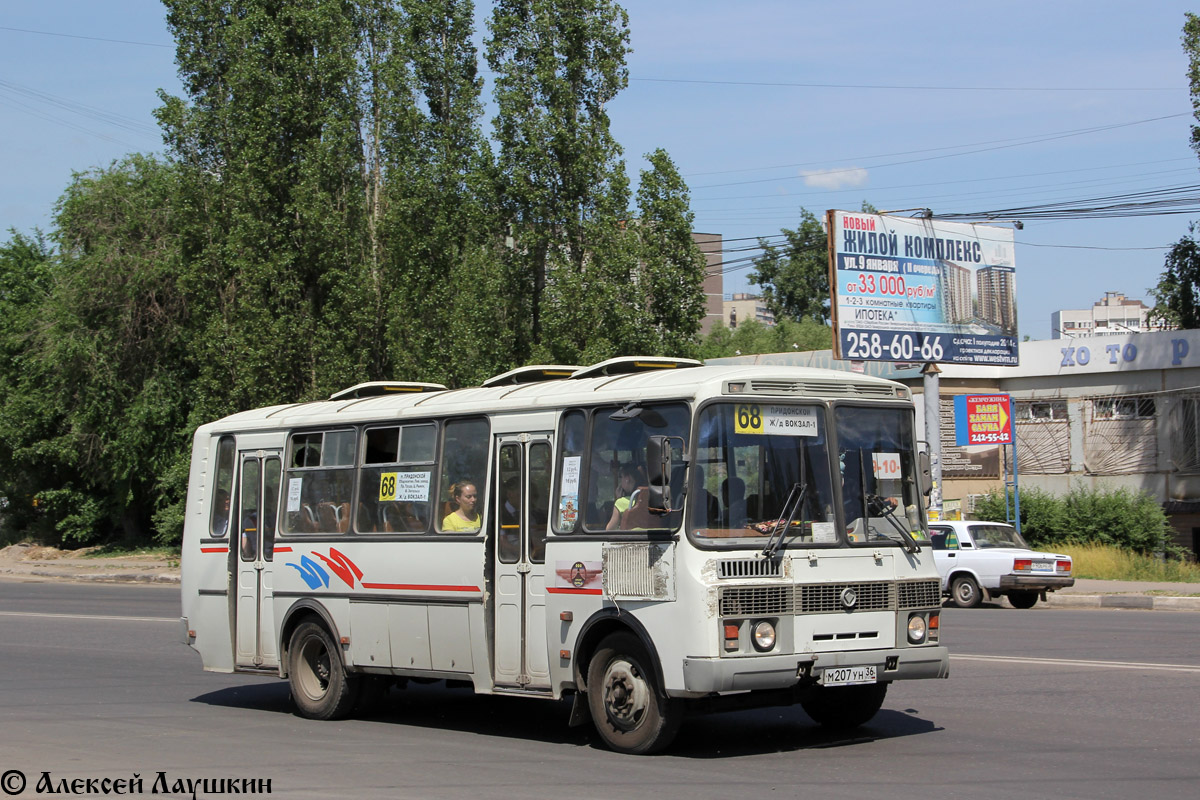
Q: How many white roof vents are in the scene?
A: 3